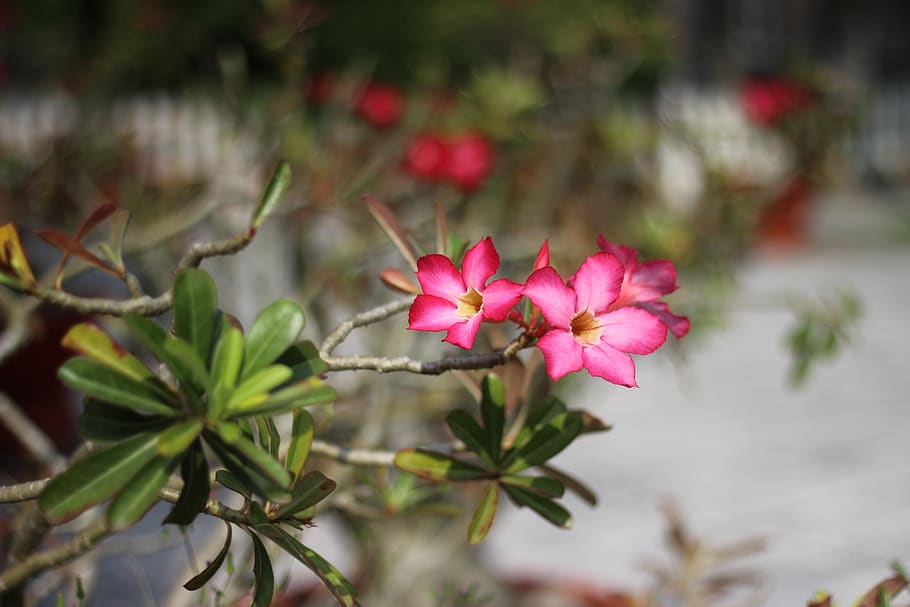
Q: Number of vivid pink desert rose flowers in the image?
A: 3